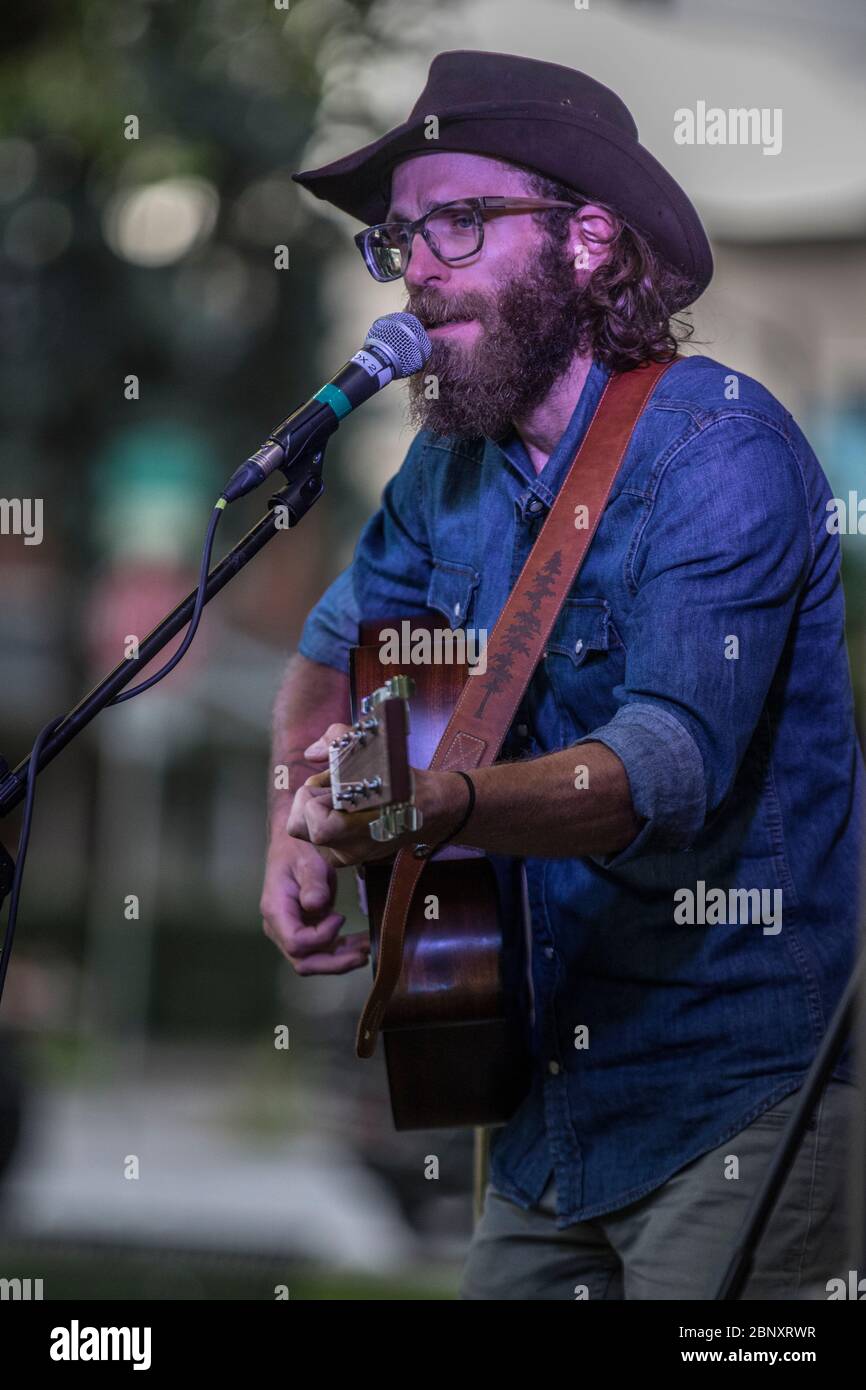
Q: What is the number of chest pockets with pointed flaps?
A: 2